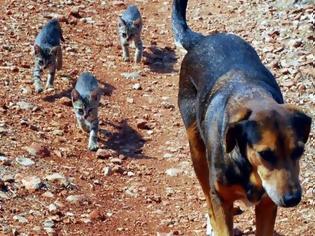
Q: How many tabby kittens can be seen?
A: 3